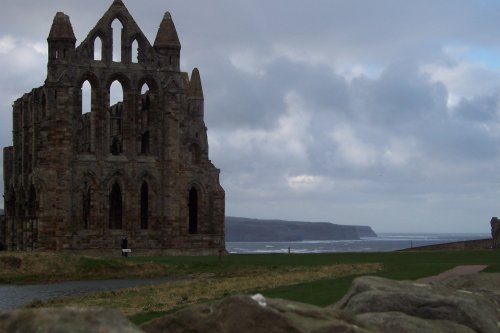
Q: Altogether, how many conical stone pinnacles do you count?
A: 3